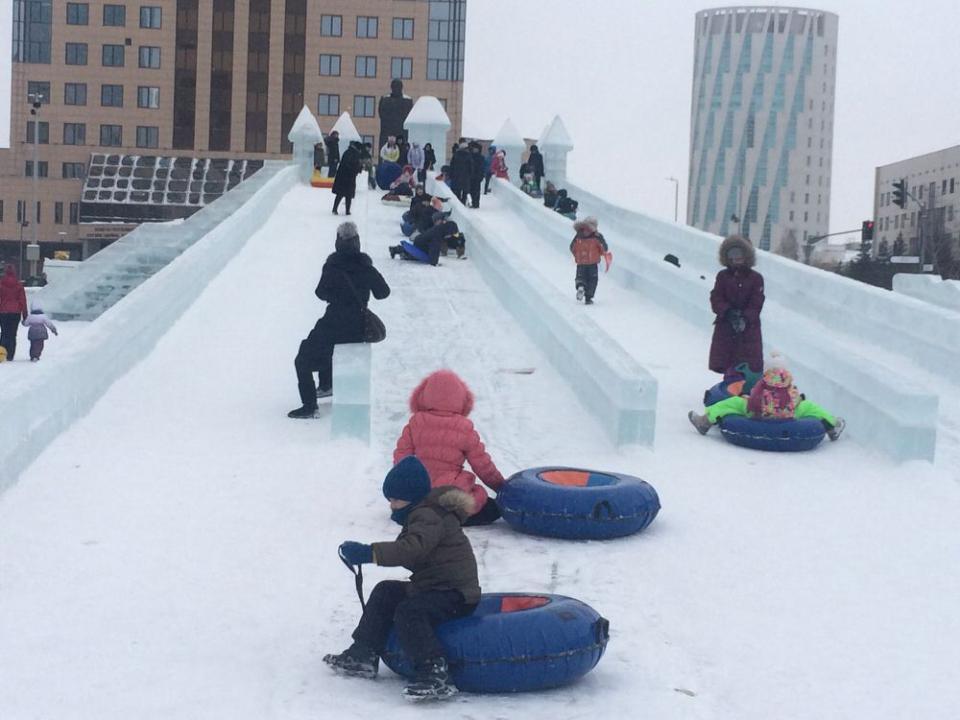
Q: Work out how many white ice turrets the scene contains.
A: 5